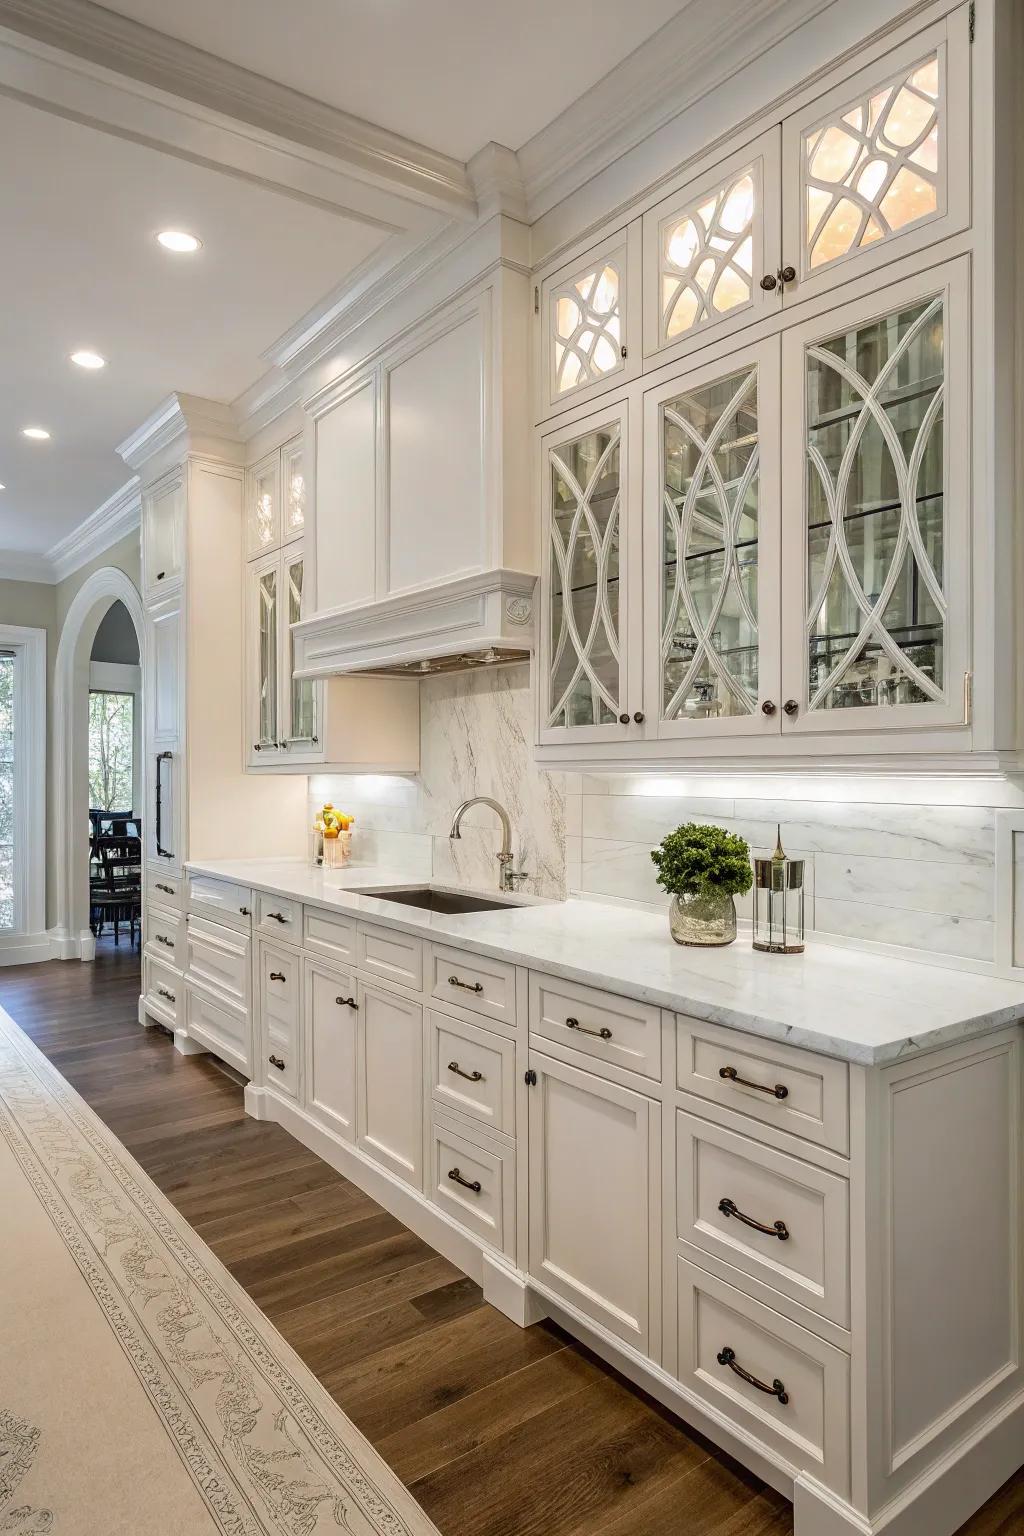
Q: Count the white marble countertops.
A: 1